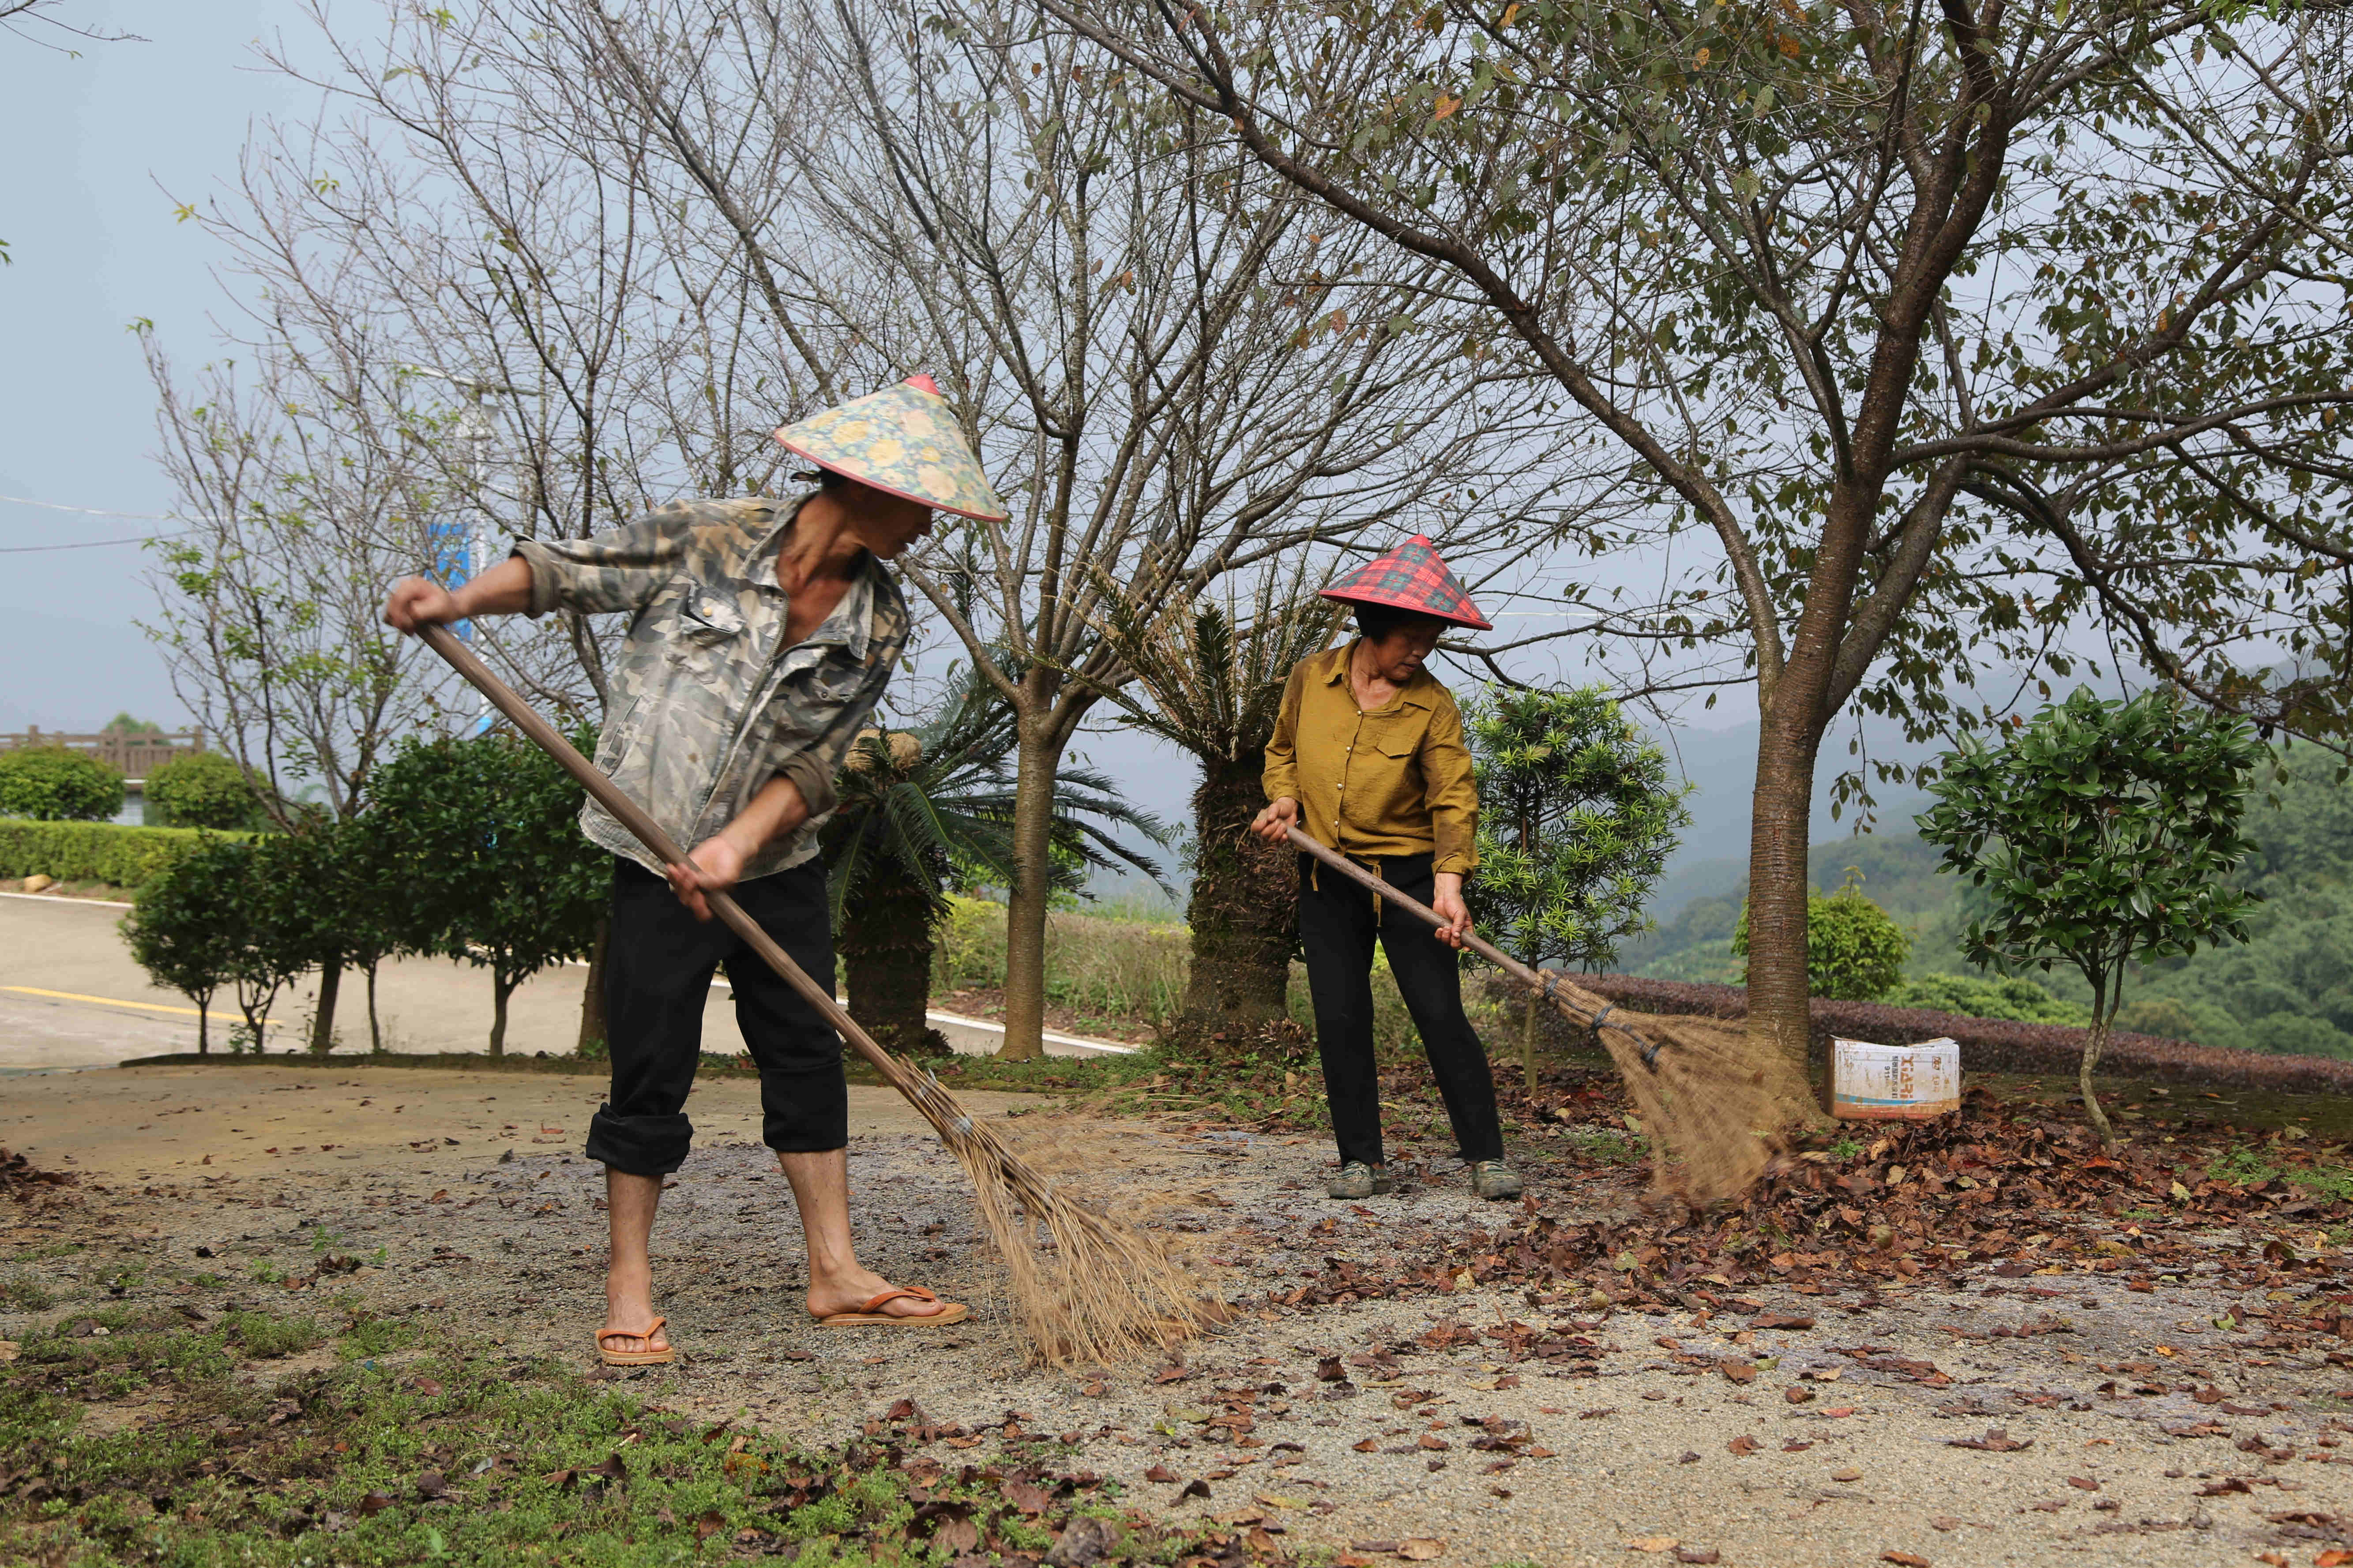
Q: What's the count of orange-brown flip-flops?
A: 2